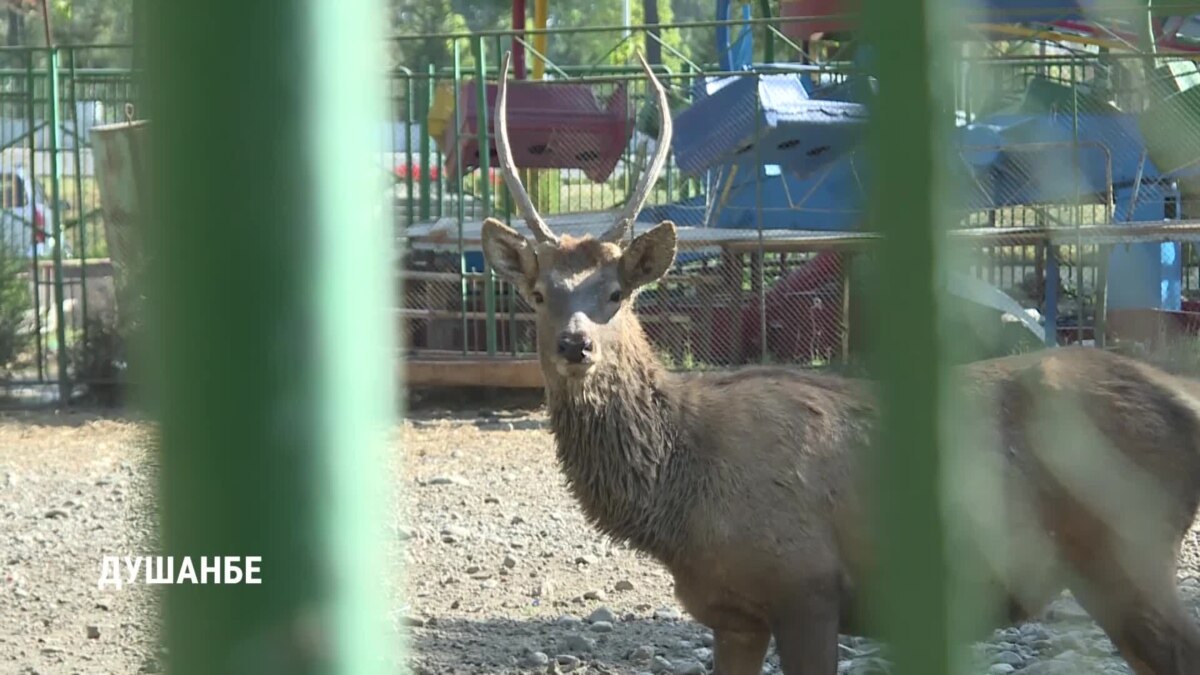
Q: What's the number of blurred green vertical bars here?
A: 2